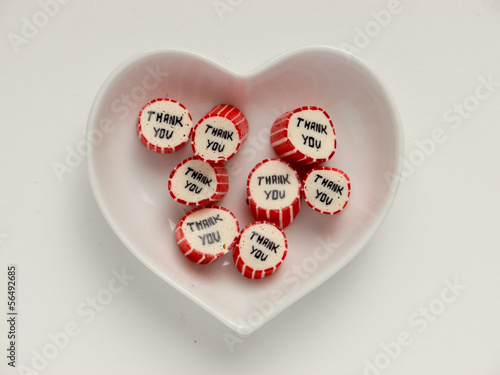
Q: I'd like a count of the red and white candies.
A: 8